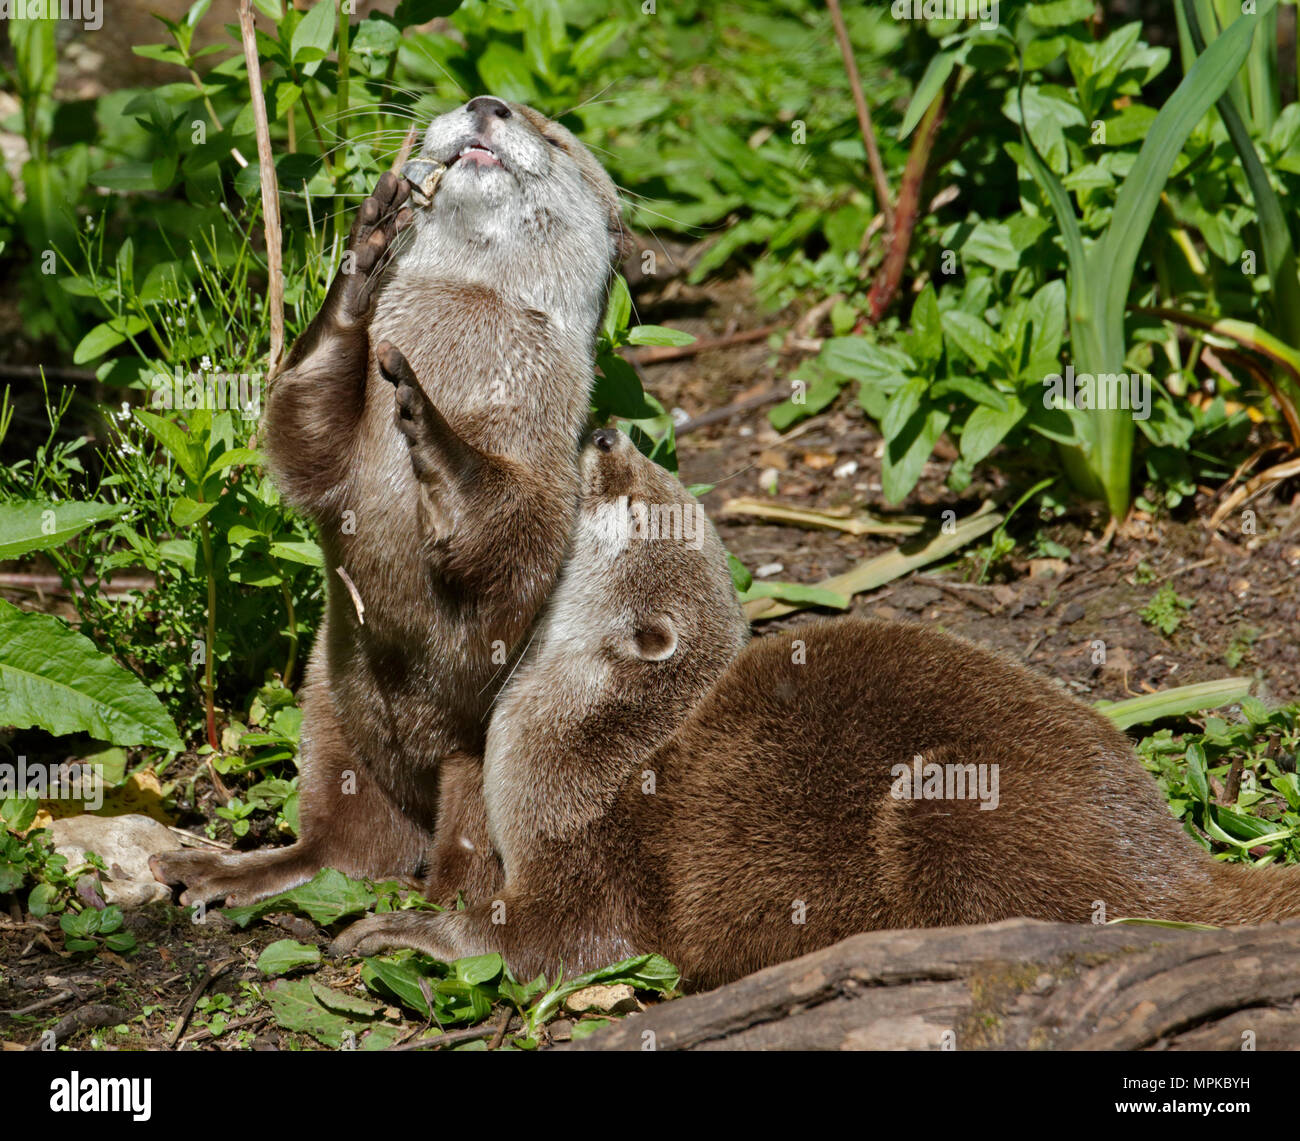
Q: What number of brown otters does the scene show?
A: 2